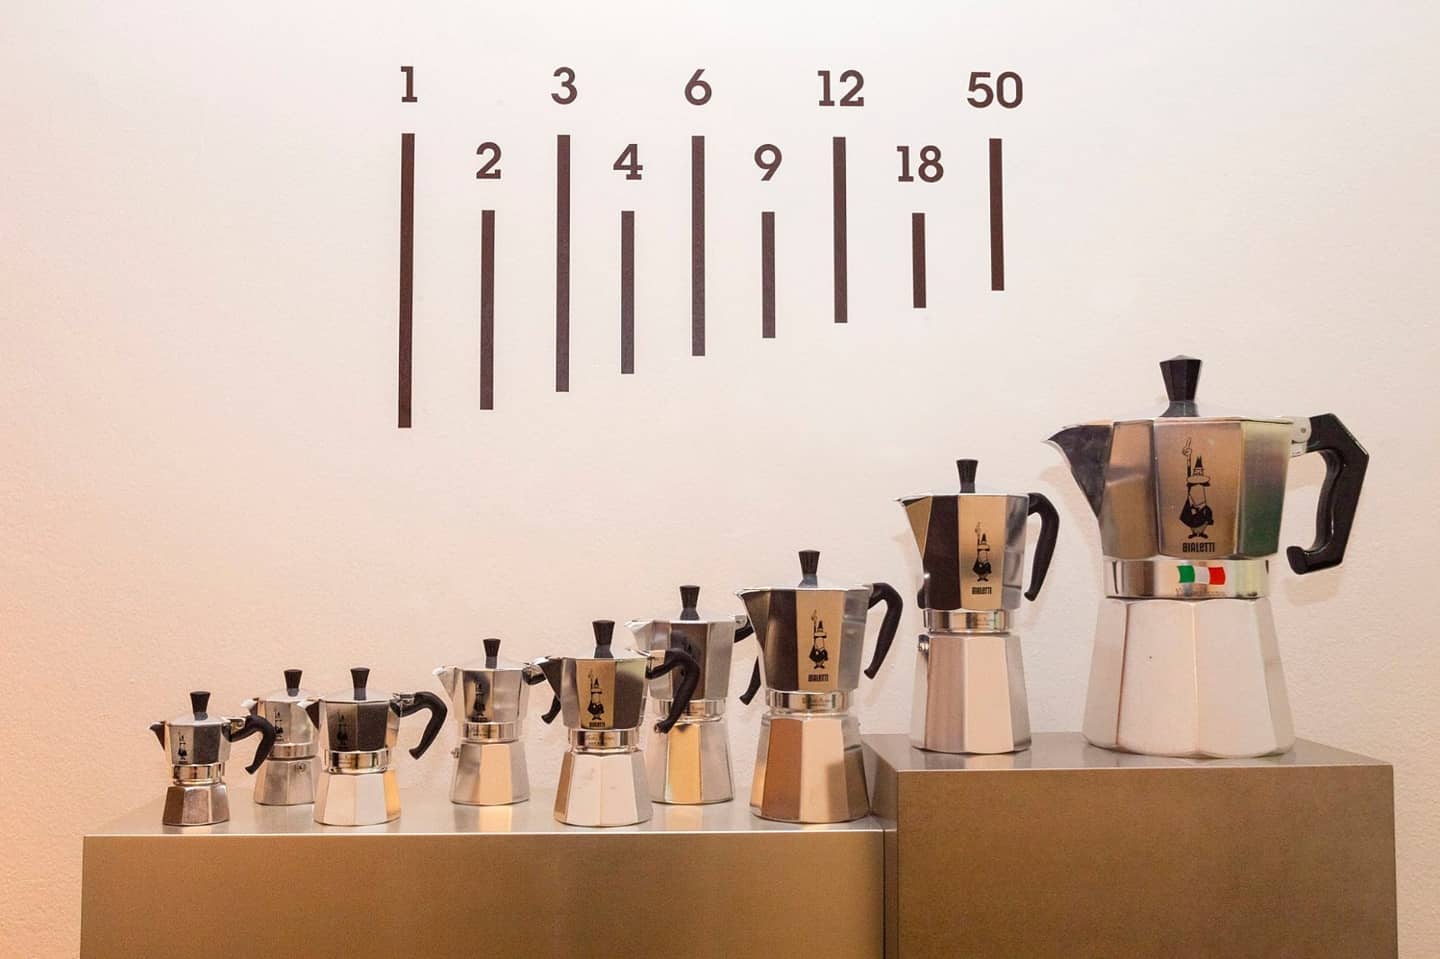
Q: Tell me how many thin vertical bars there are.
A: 9